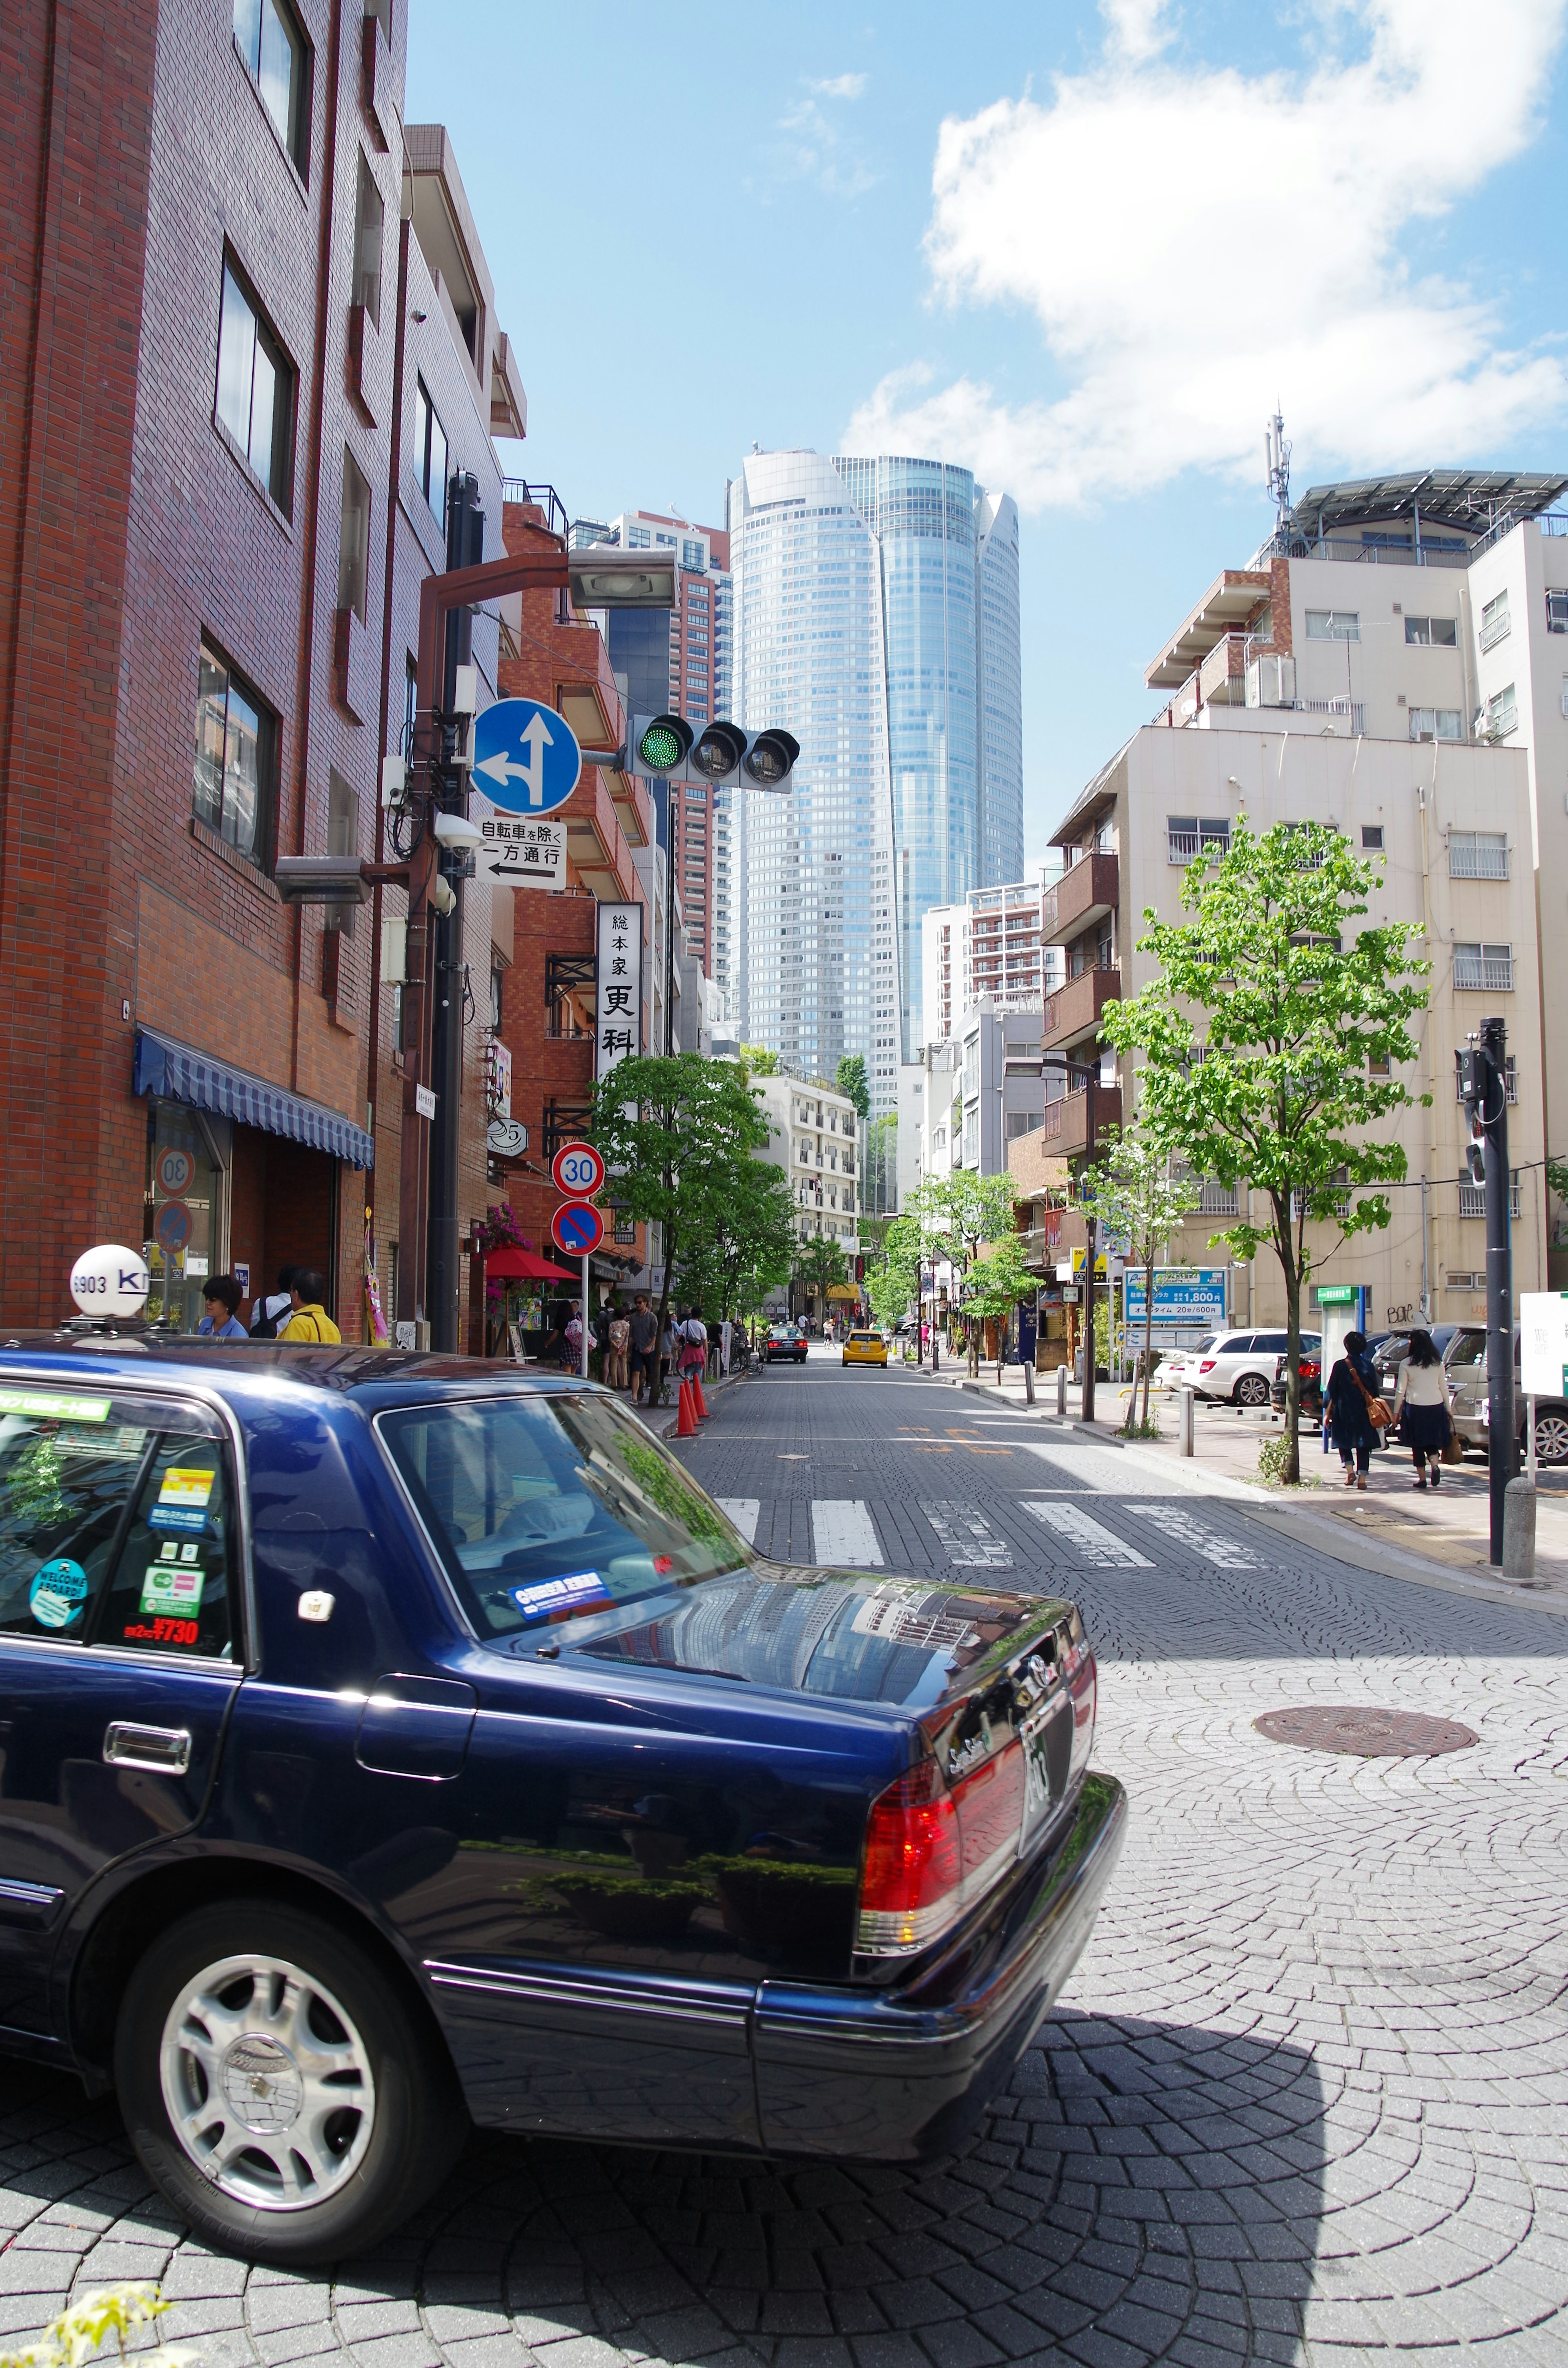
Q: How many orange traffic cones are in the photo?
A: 3